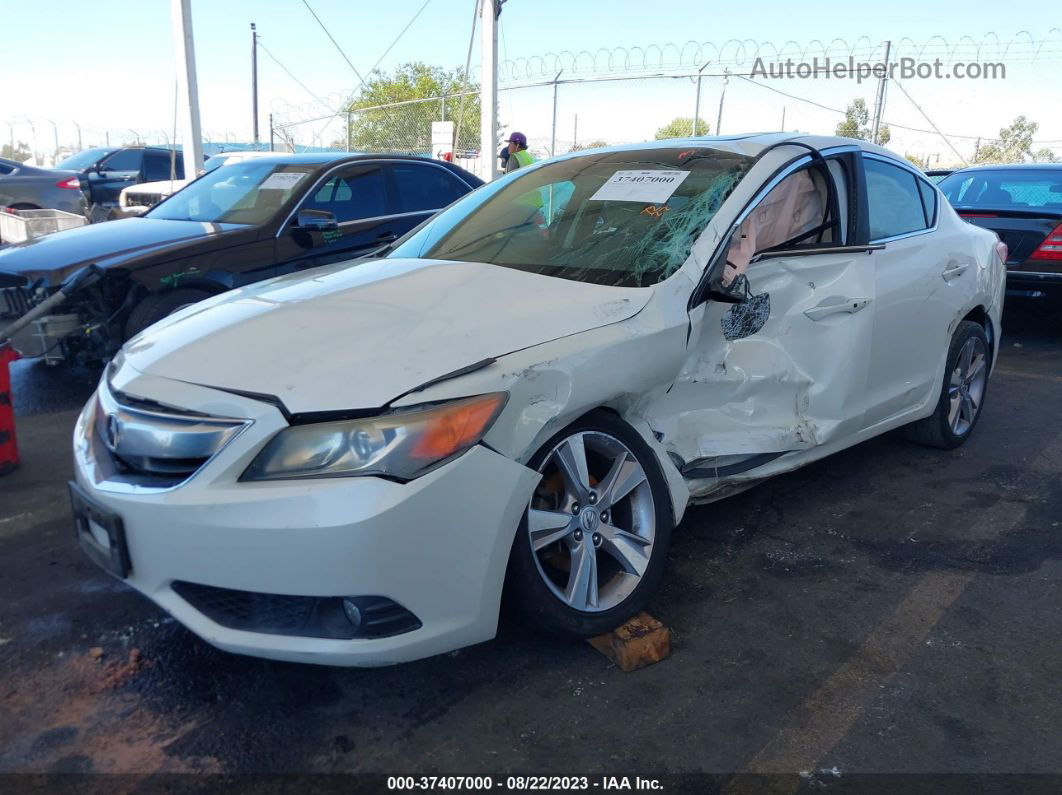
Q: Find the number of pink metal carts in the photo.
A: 0